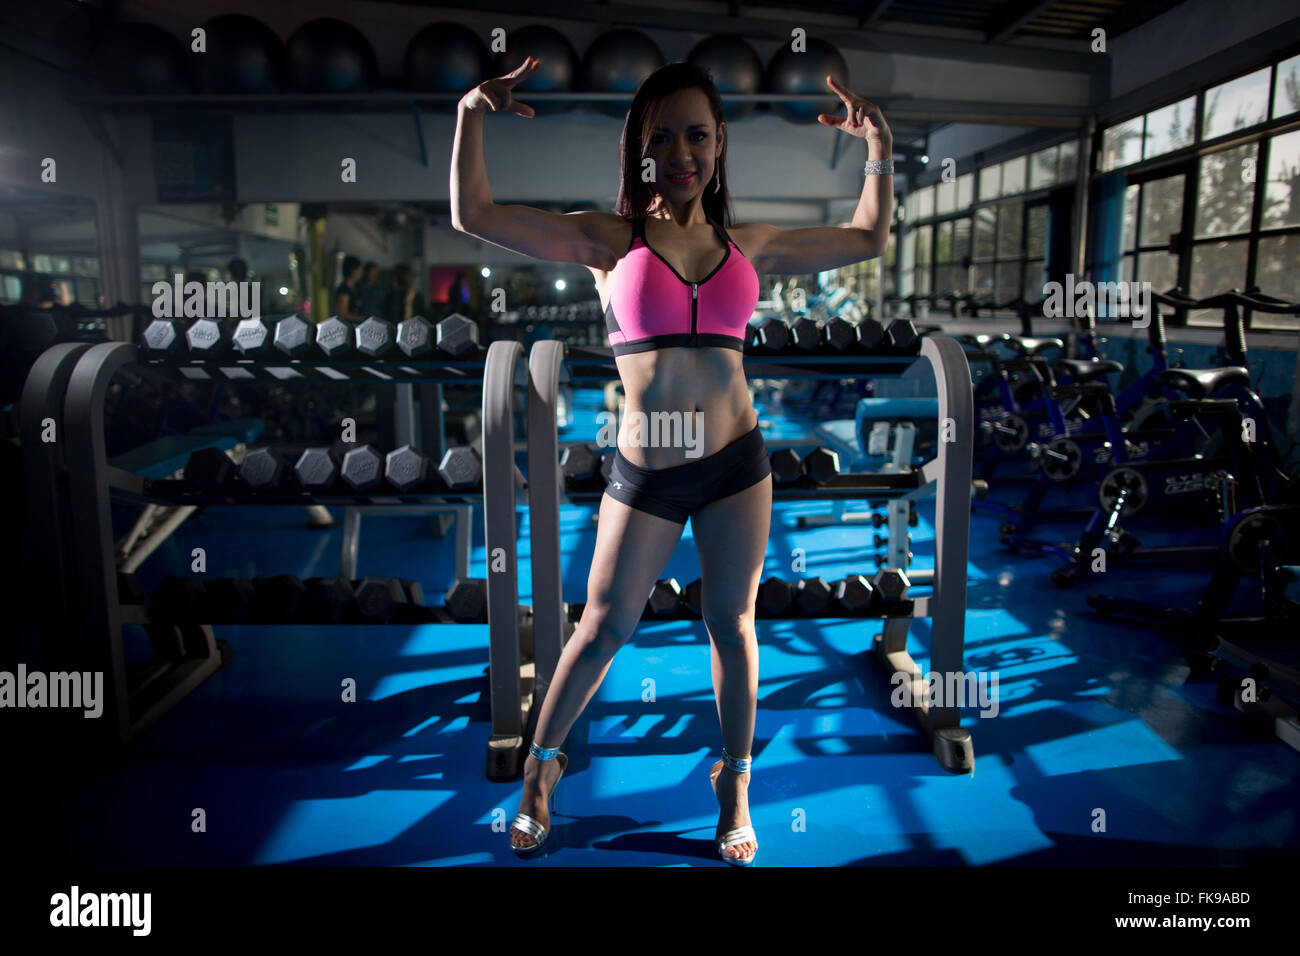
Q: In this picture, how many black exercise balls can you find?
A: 8